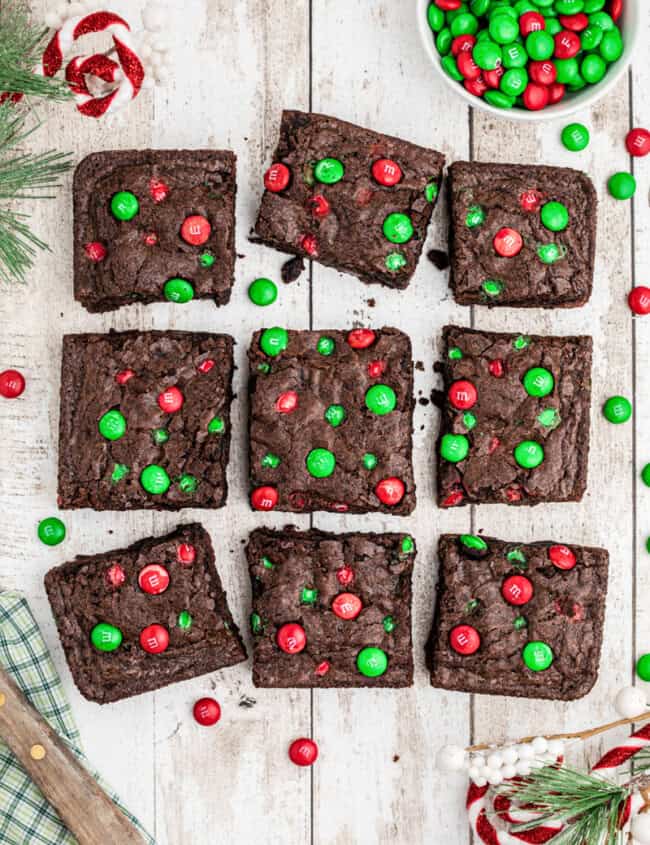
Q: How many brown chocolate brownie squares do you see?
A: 9